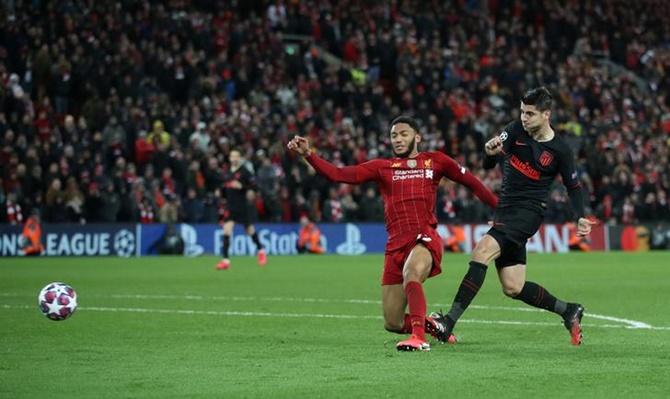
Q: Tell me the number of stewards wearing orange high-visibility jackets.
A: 4